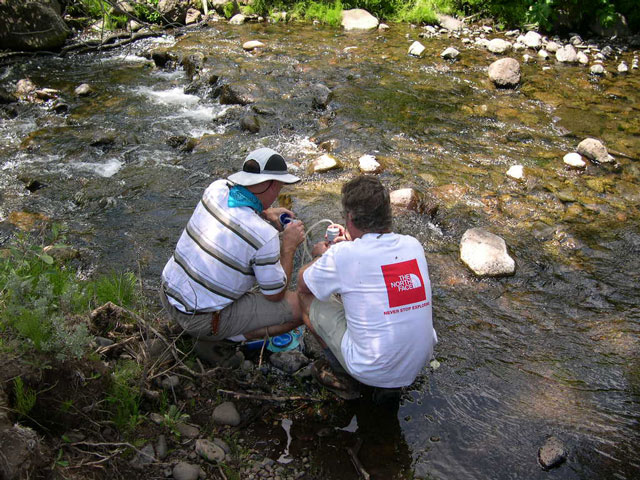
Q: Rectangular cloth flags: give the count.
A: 0